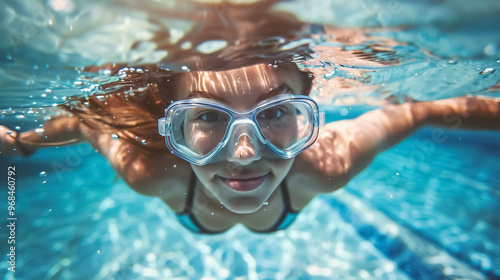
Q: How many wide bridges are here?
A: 0